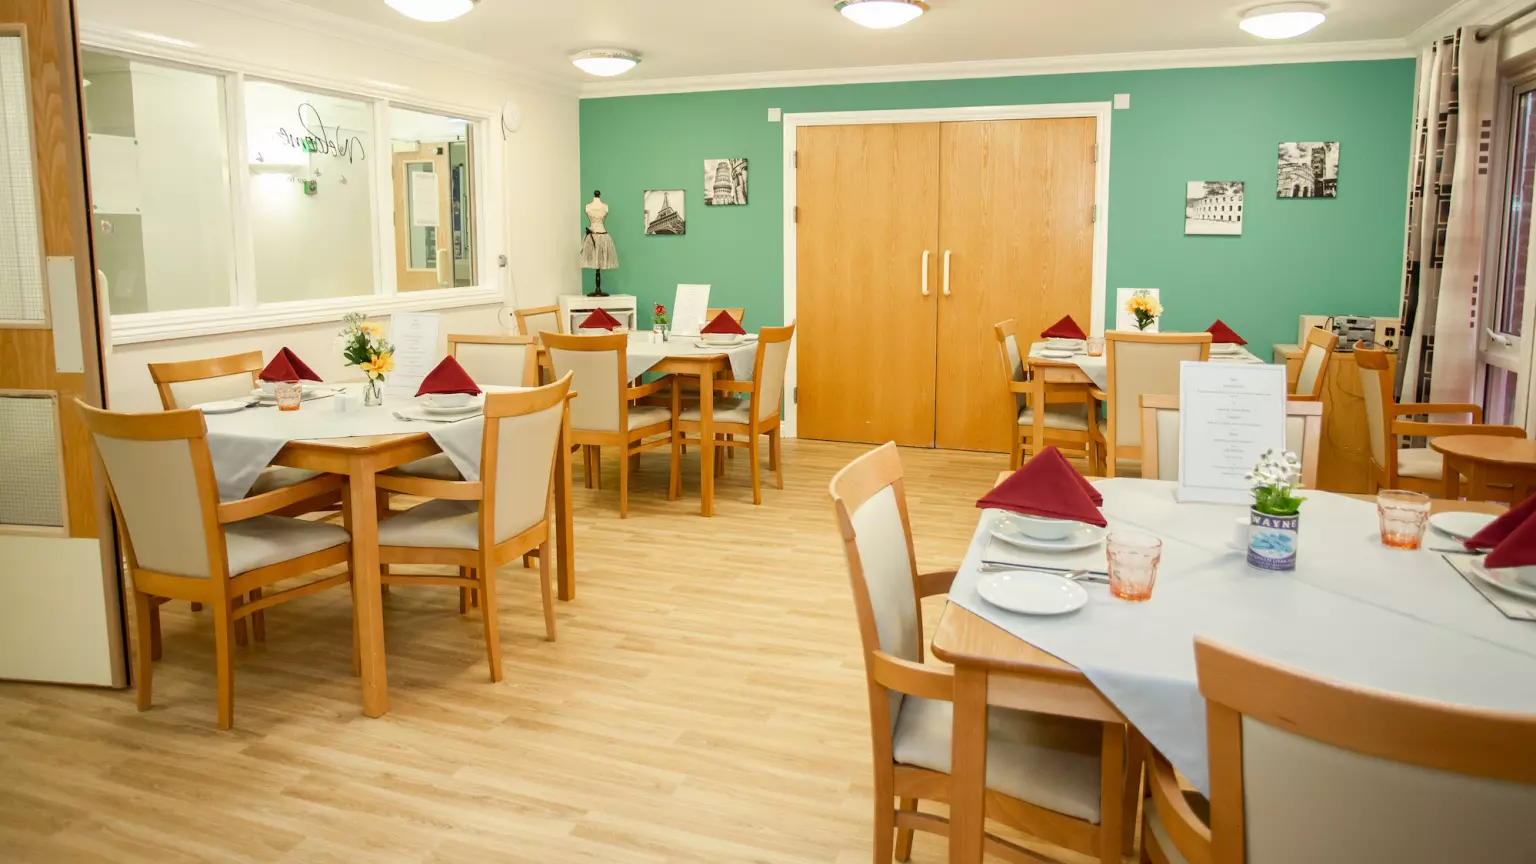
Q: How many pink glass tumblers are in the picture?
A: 4